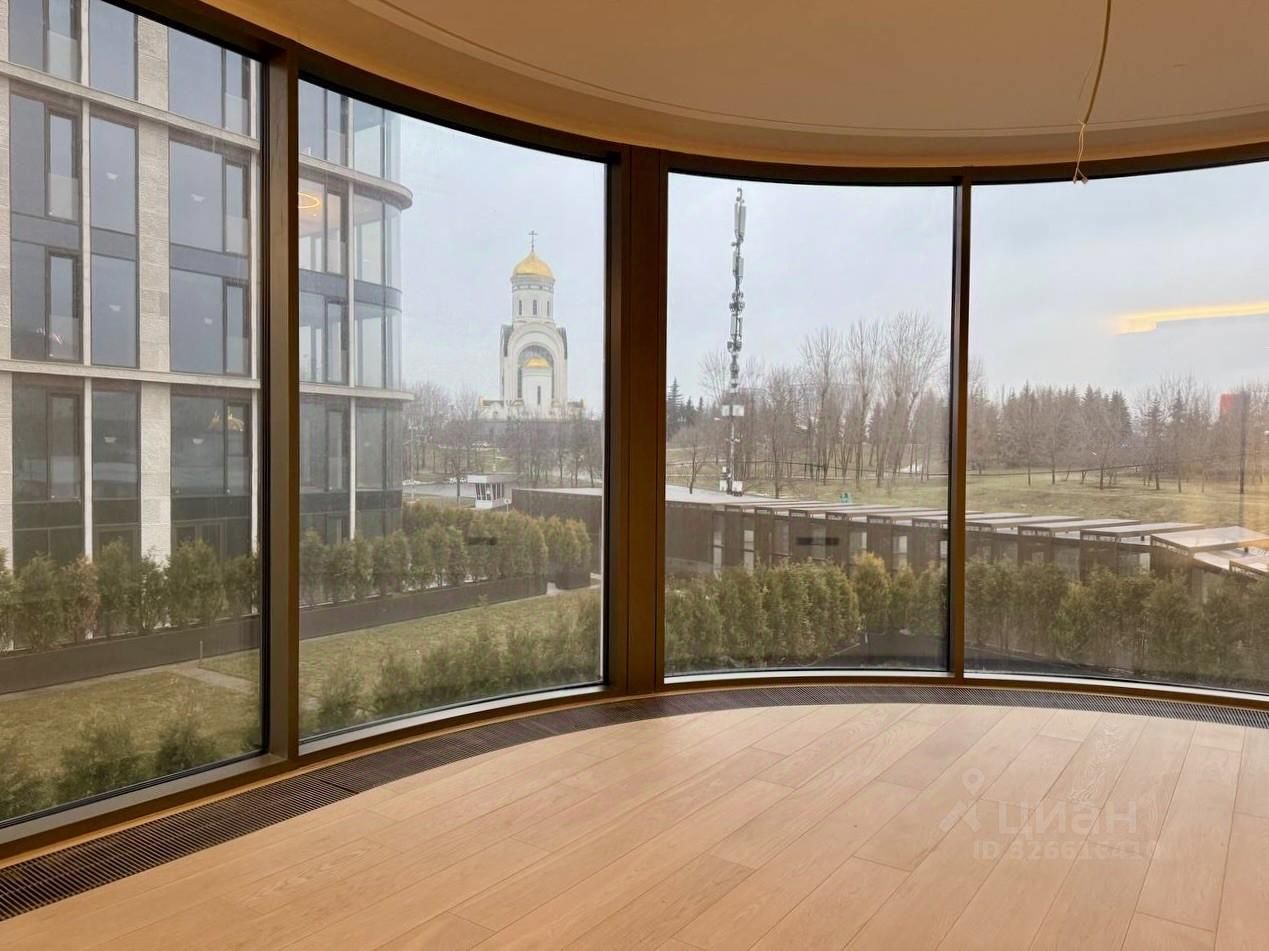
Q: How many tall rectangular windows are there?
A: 4